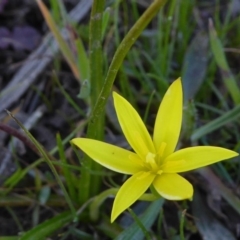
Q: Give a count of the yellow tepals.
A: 6